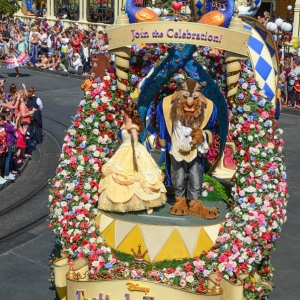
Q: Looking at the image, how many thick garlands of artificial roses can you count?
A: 2